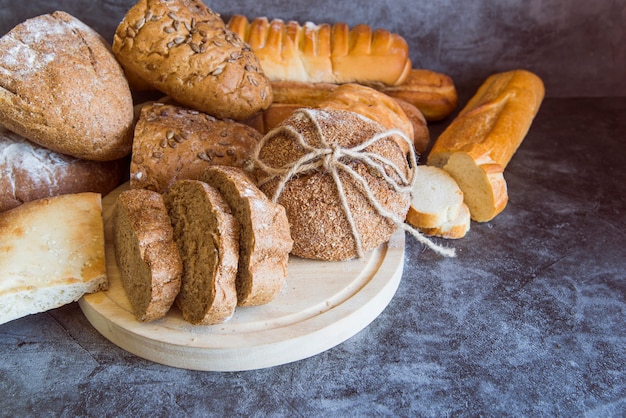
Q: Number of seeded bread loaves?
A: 2